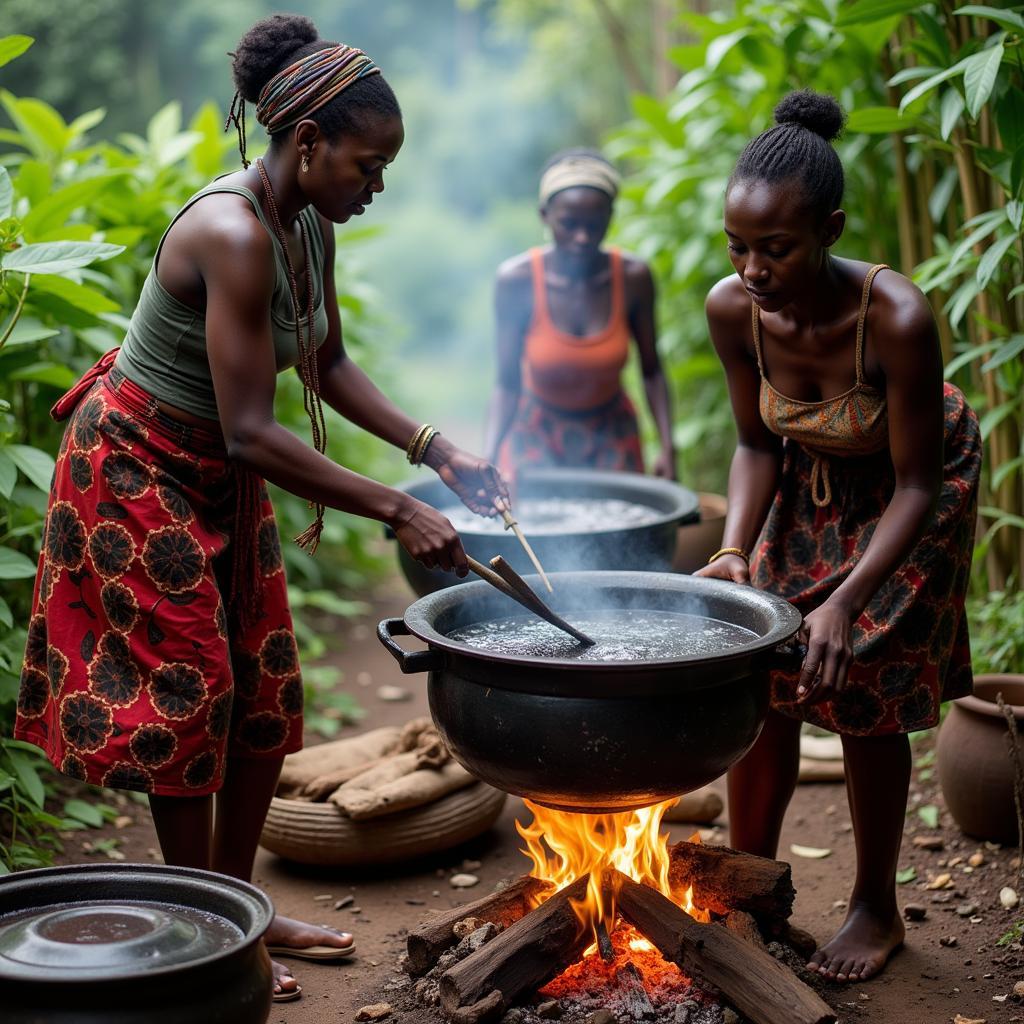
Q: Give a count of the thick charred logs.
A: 4